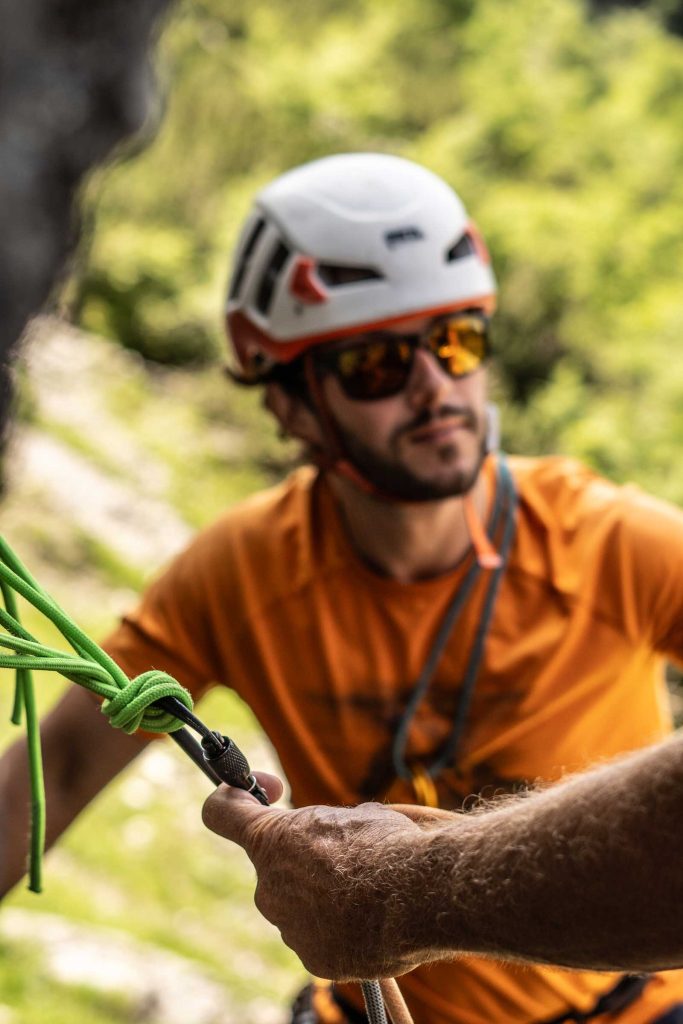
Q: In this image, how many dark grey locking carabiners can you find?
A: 1